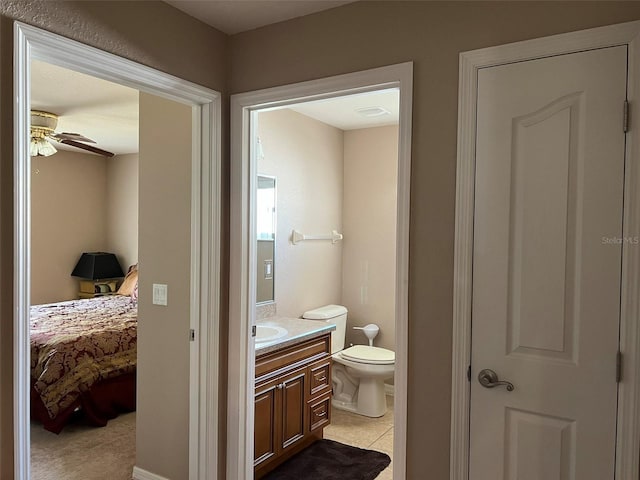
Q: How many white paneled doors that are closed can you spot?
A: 1